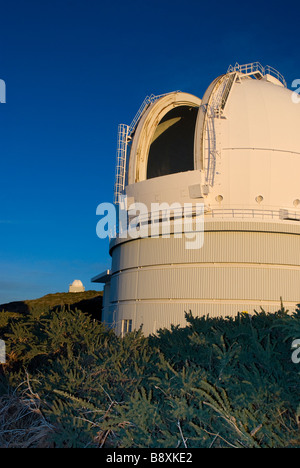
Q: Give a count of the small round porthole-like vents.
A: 3